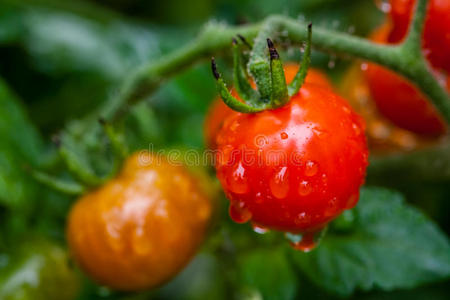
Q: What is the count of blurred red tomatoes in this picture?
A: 3